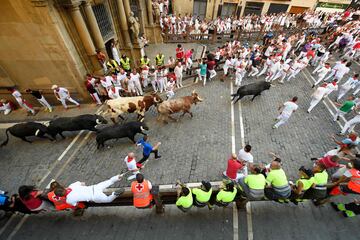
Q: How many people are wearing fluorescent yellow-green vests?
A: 11